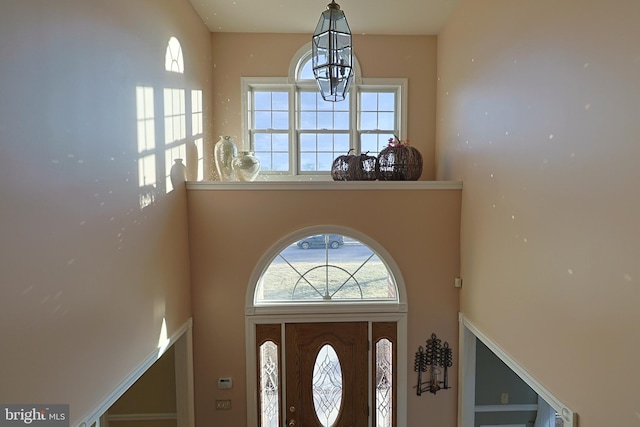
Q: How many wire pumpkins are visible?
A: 3